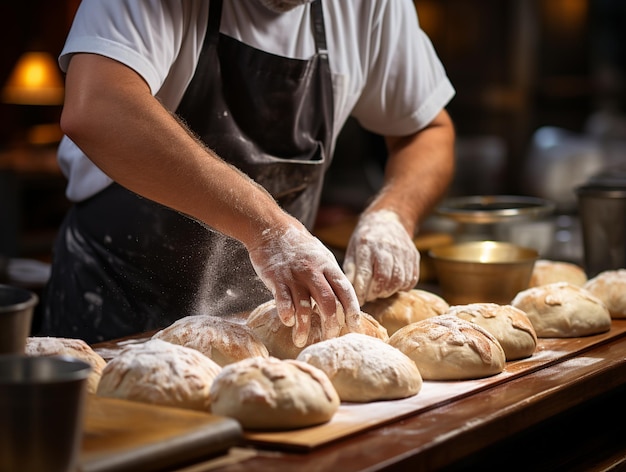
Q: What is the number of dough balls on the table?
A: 12